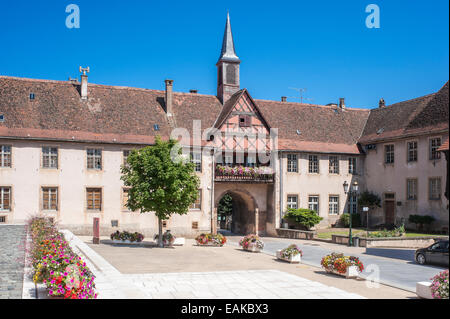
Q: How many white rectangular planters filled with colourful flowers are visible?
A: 7